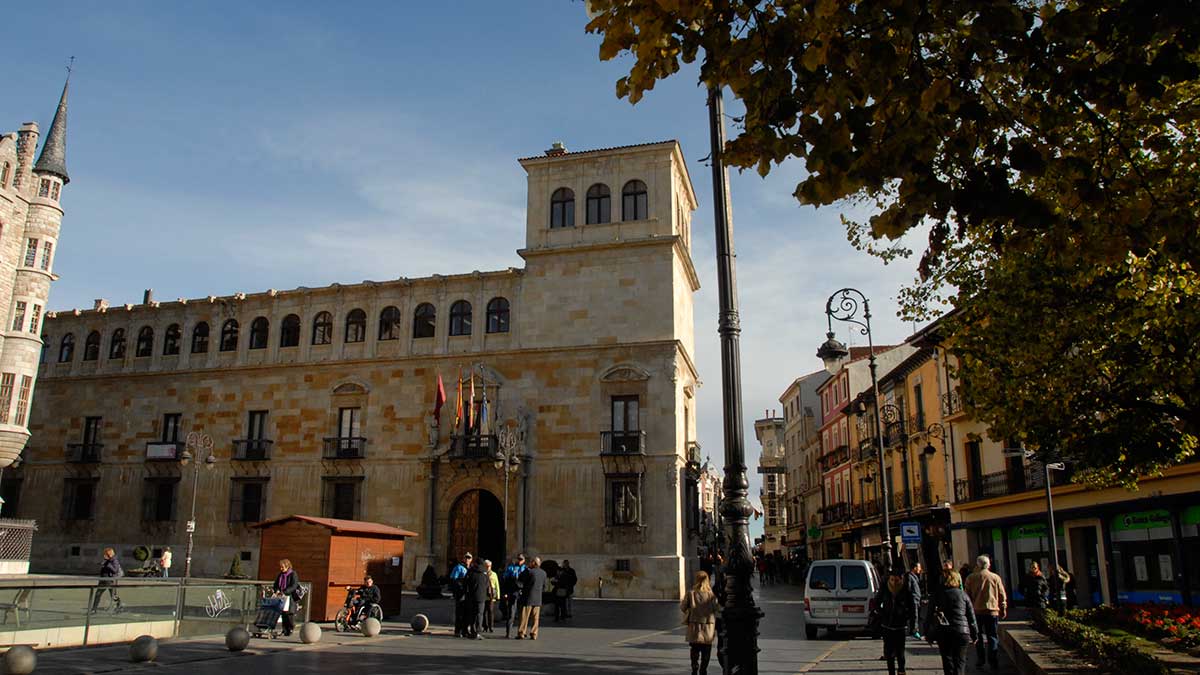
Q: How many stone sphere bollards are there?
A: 6